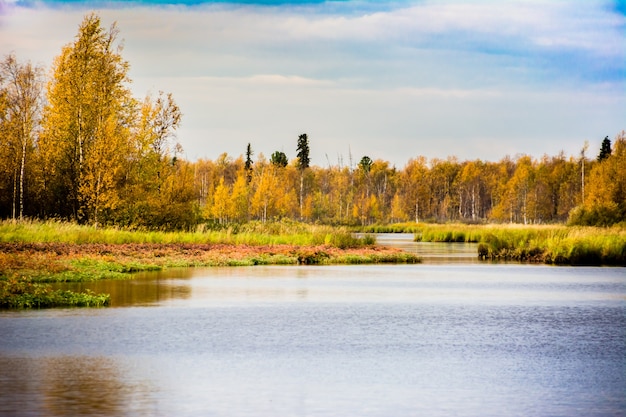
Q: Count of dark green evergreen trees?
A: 5